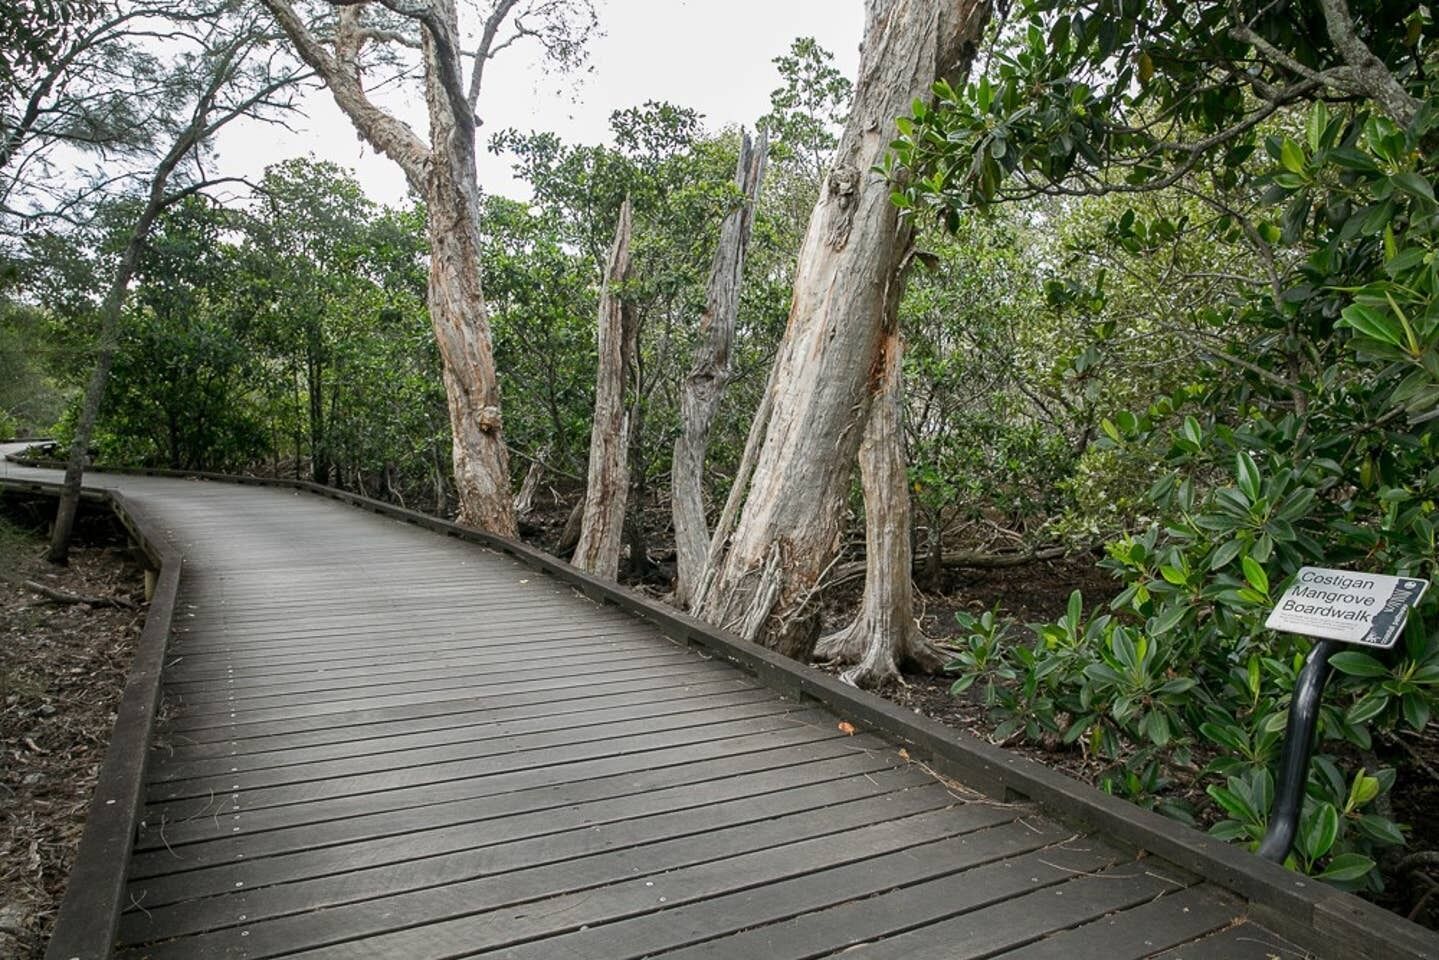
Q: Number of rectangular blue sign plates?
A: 0